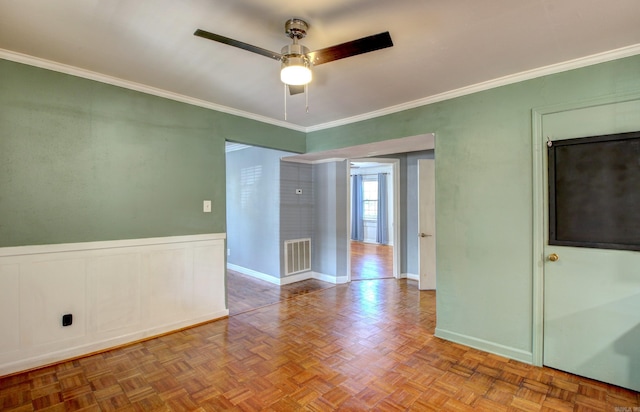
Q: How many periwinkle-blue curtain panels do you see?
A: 2